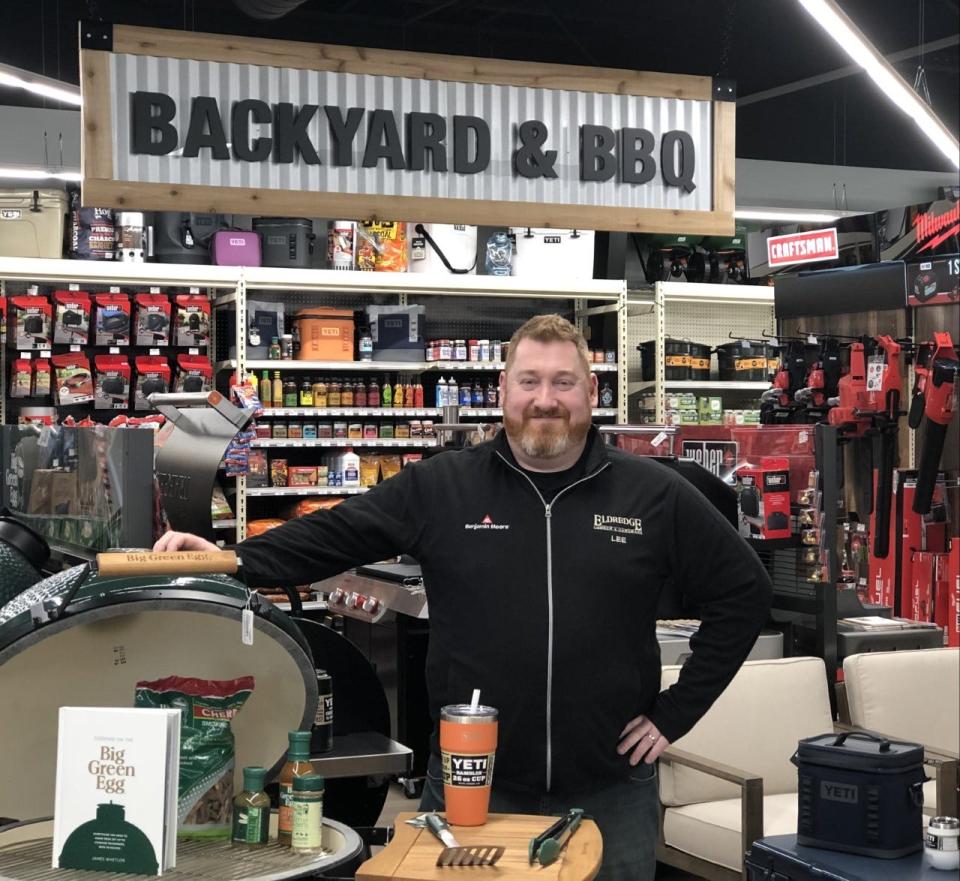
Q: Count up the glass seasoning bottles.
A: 3